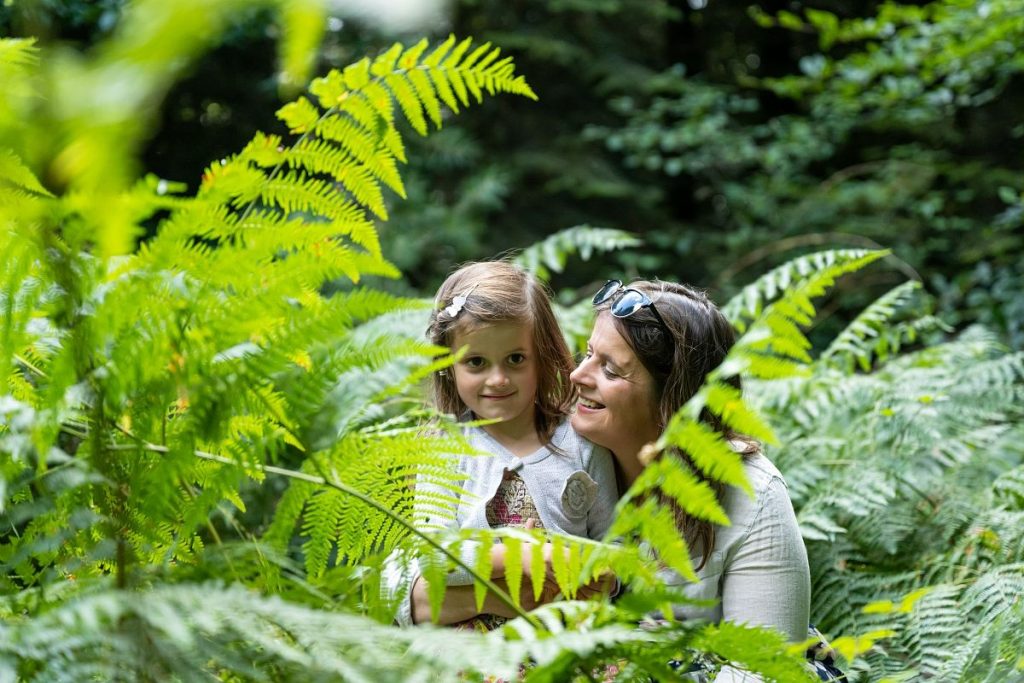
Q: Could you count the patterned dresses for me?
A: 1